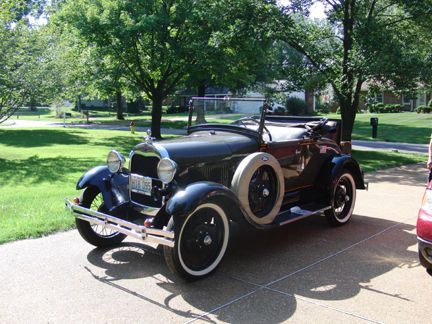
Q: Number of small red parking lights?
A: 2